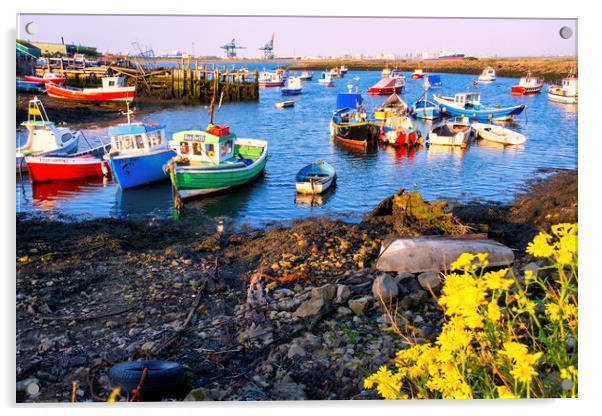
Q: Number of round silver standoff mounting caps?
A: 4